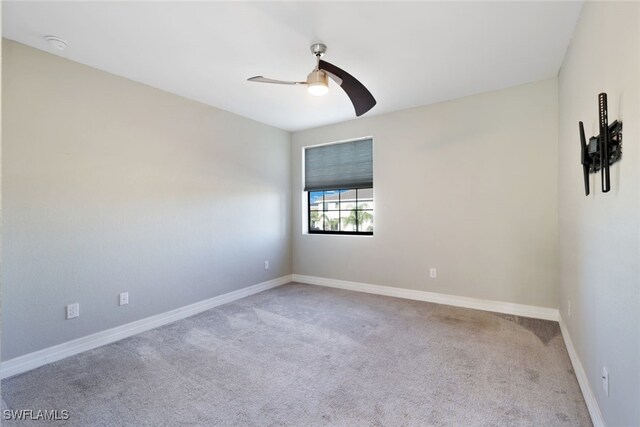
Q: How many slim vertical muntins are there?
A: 3